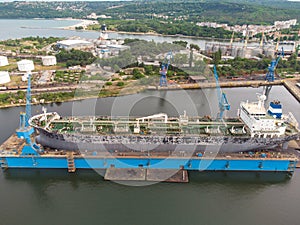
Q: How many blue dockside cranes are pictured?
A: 4